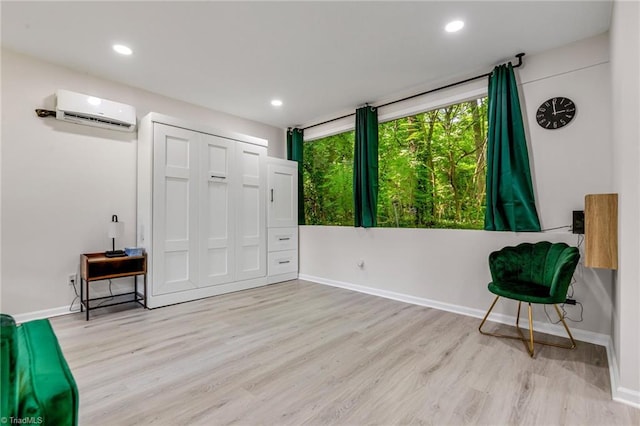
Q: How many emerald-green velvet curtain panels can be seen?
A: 3